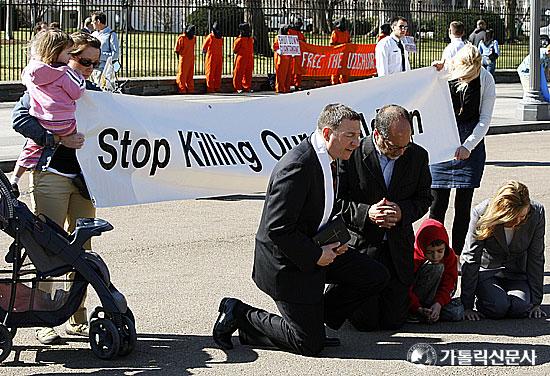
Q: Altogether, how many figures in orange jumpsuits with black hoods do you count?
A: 7